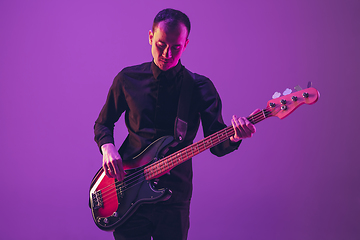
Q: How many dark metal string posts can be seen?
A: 4